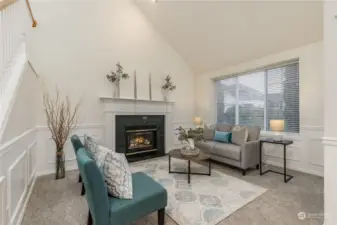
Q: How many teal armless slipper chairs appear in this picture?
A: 2